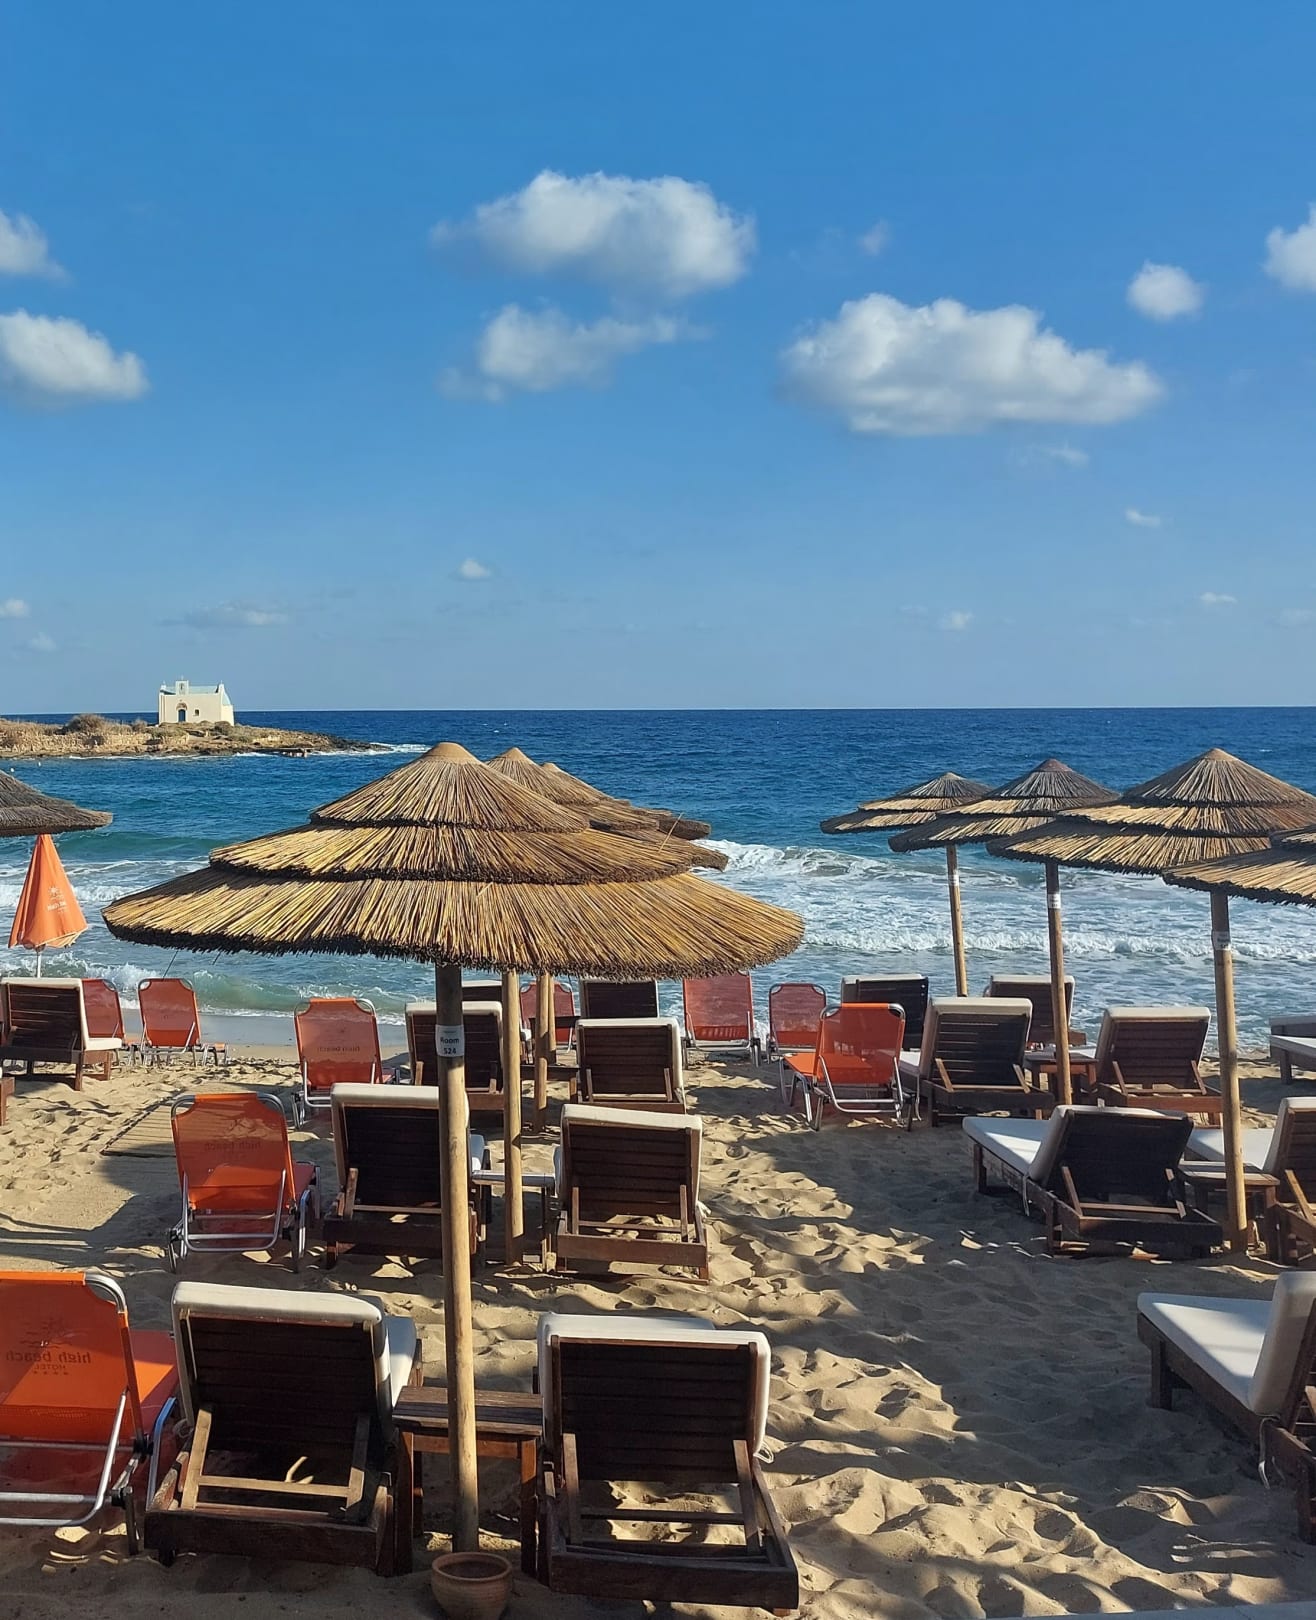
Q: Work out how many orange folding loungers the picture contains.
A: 9